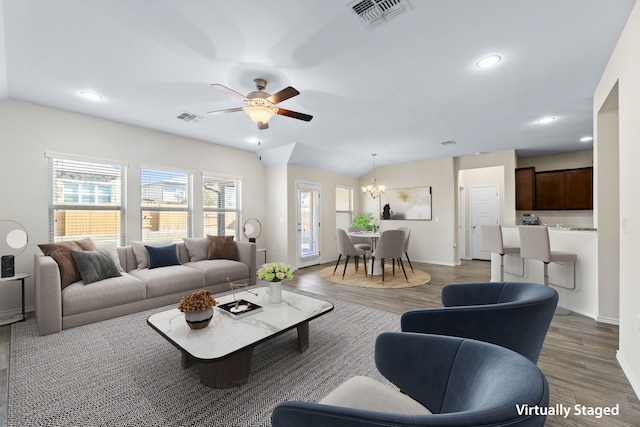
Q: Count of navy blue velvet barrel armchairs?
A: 2